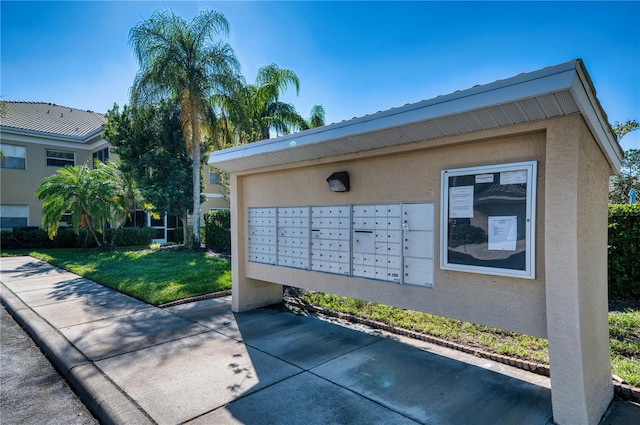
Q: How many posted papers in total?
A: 4